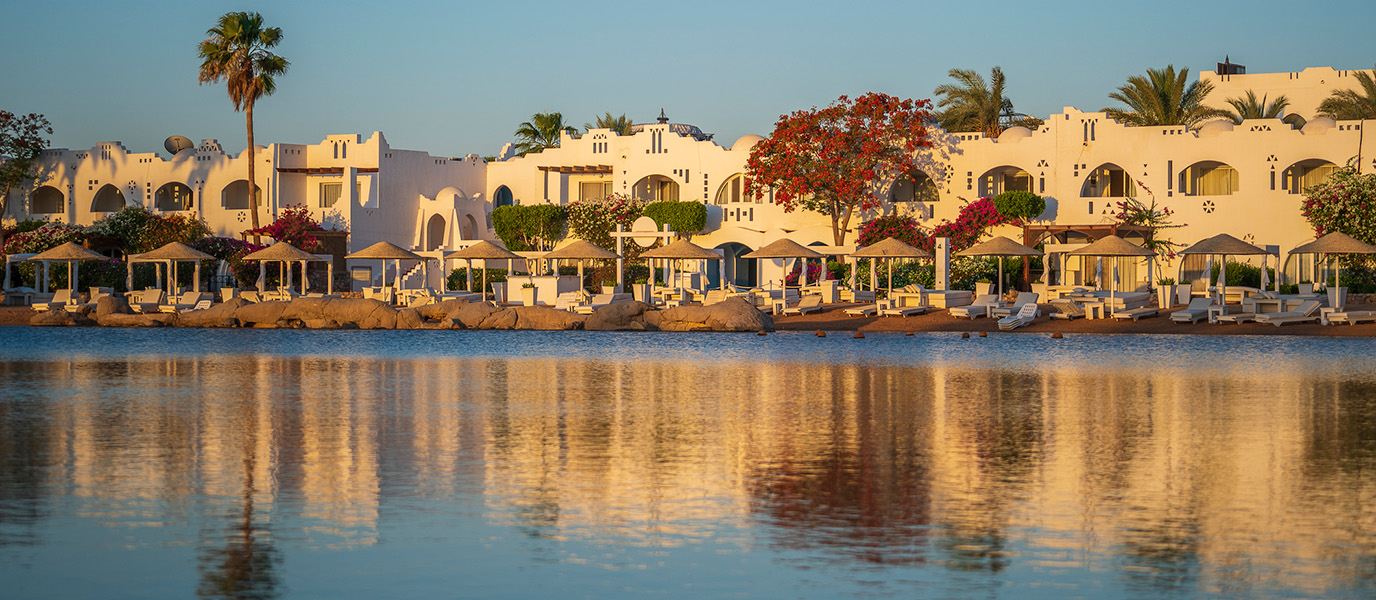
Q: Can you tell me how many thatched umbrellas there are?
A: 13